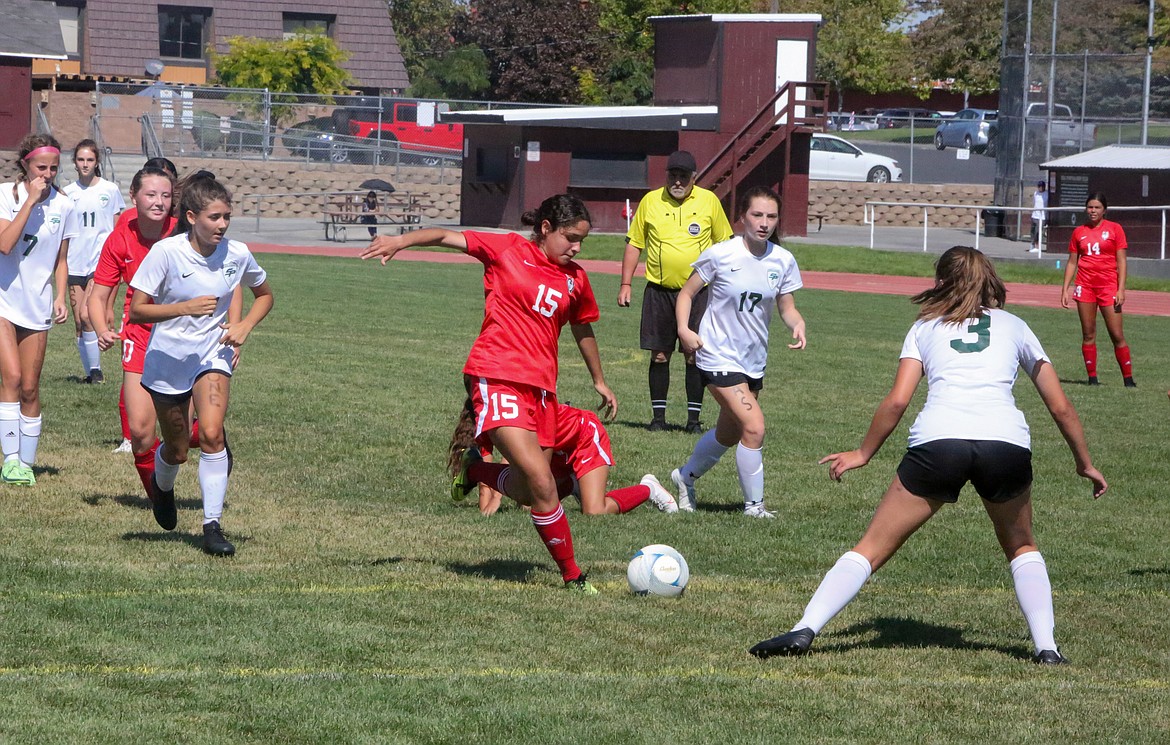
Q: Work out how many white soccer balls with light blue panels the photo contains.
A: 1